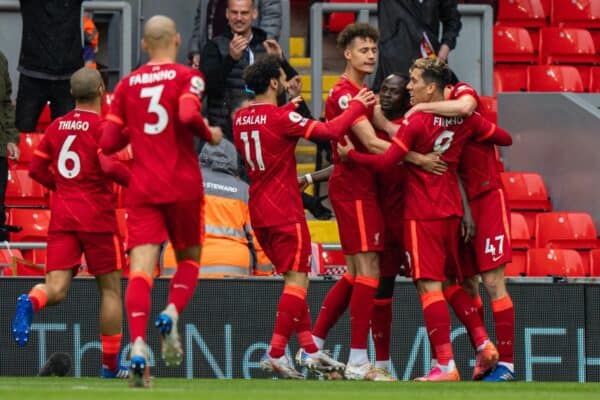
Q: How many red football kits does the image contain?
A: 7